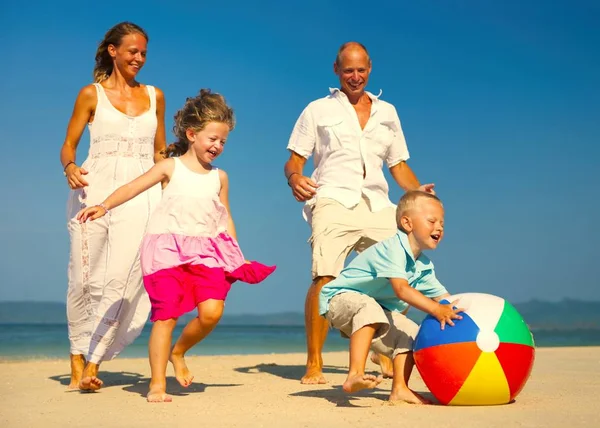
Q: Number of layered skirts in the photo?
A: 1